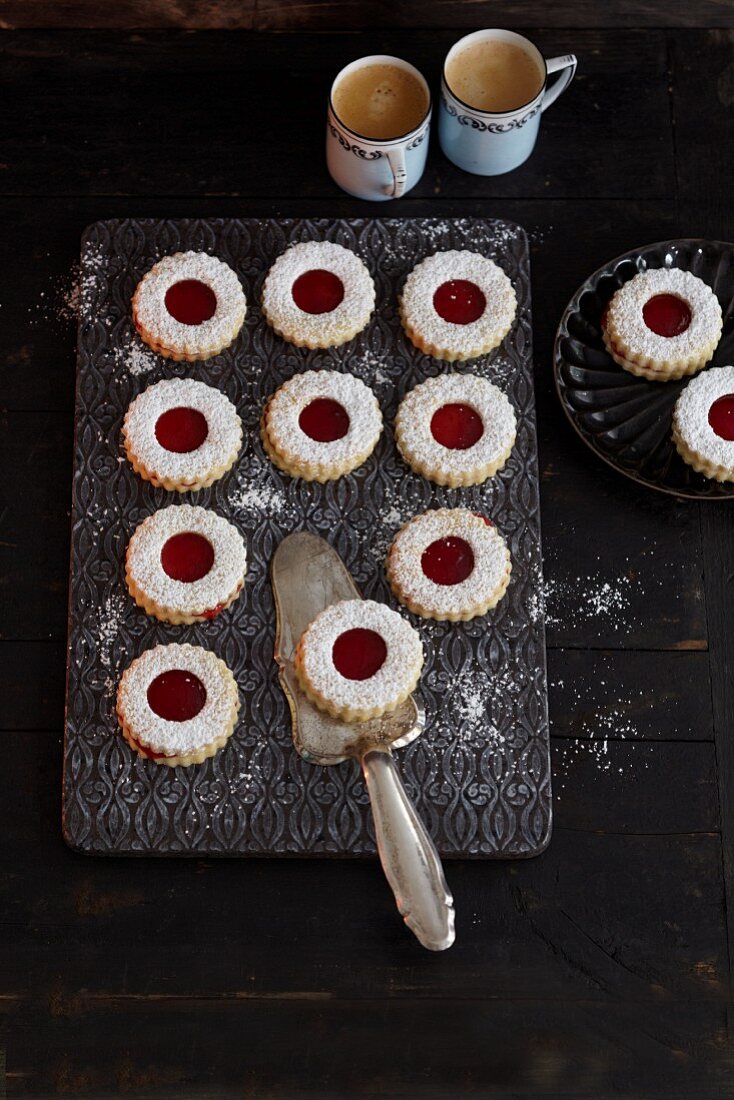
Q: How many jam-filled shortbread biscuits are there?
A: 12